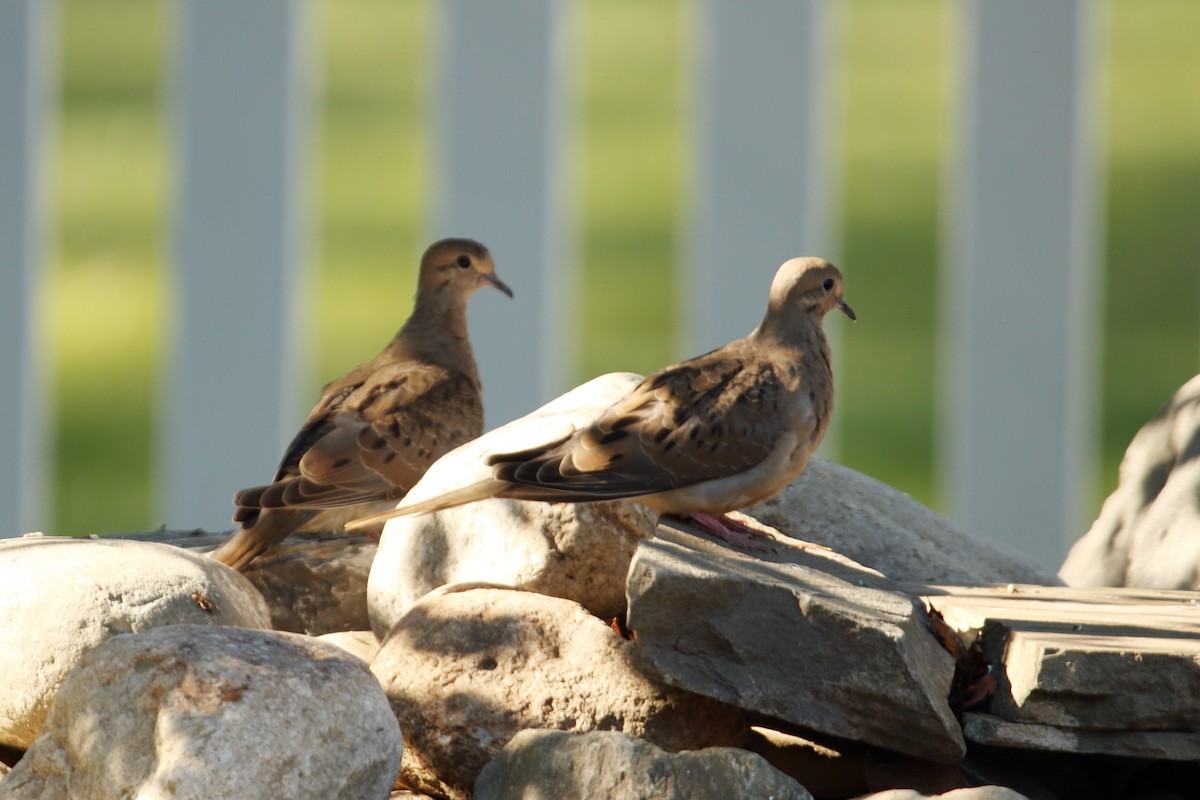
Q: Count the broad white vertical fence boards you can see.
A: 5